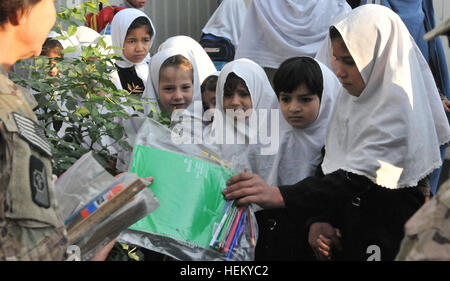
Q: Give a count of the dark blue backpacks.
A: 1